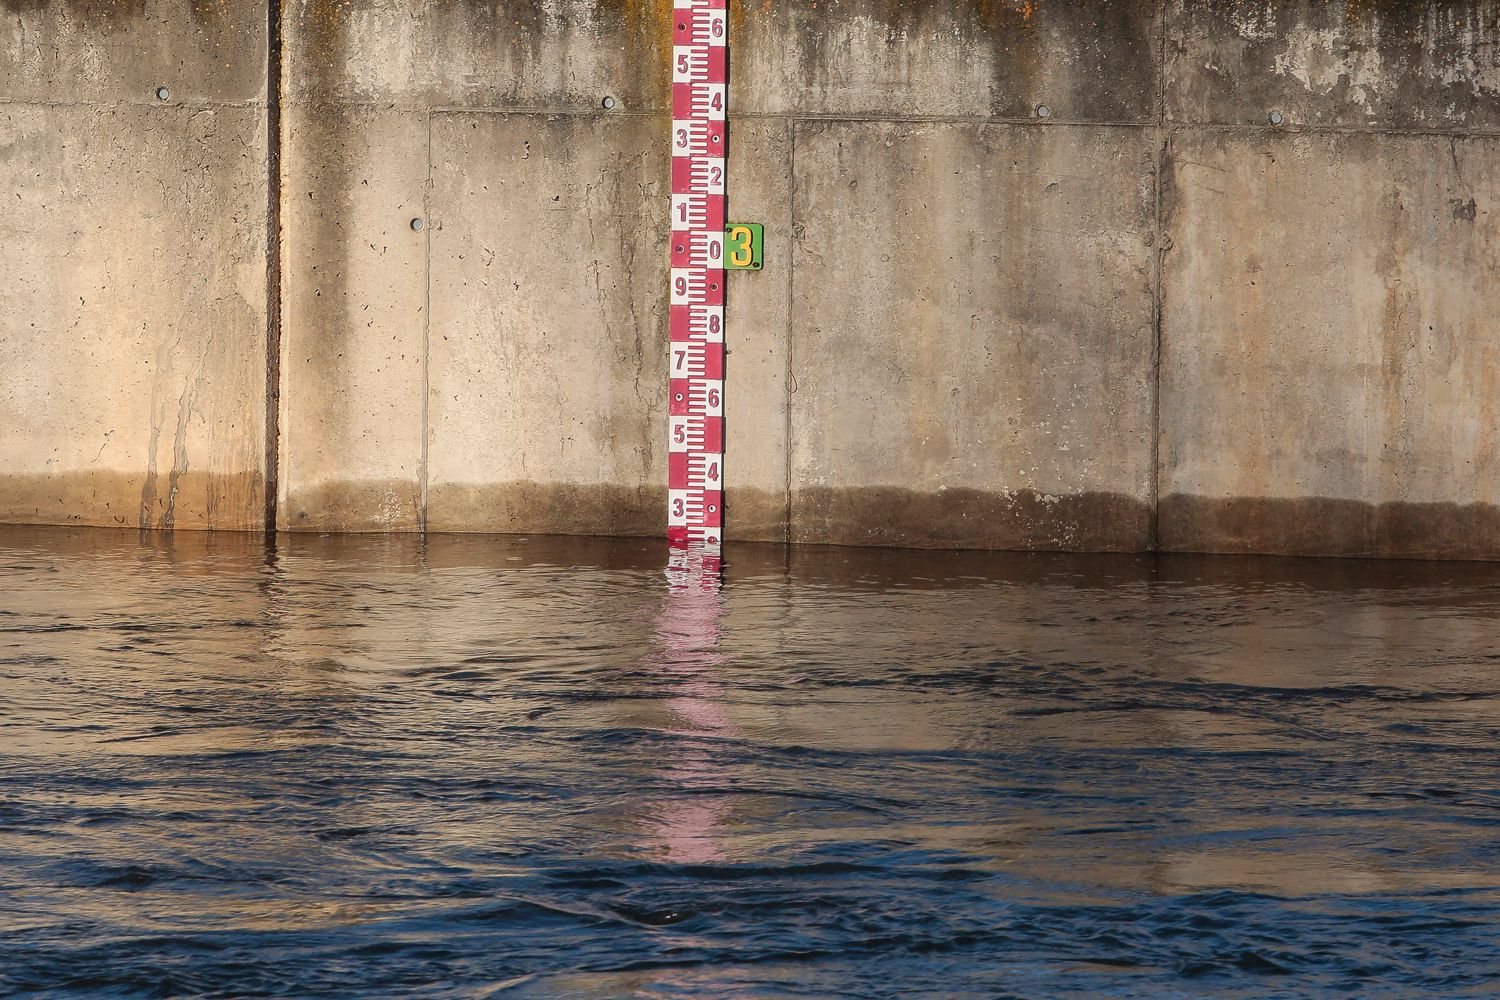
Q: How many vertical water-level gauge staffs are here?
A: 1